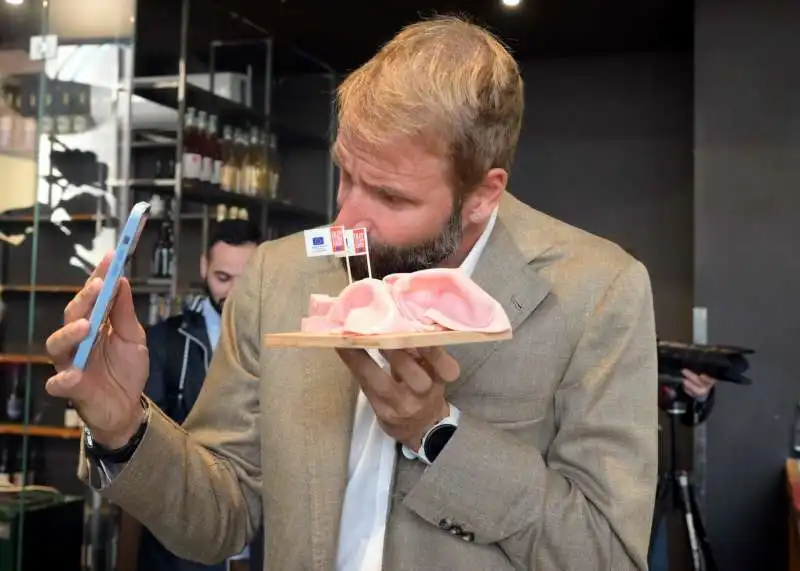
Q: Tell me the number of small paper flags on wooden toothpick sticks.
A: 2